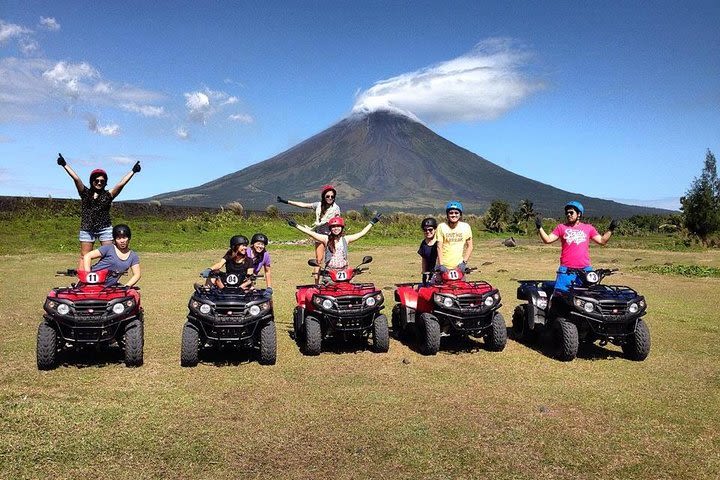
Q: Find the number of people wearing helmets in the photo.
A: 9